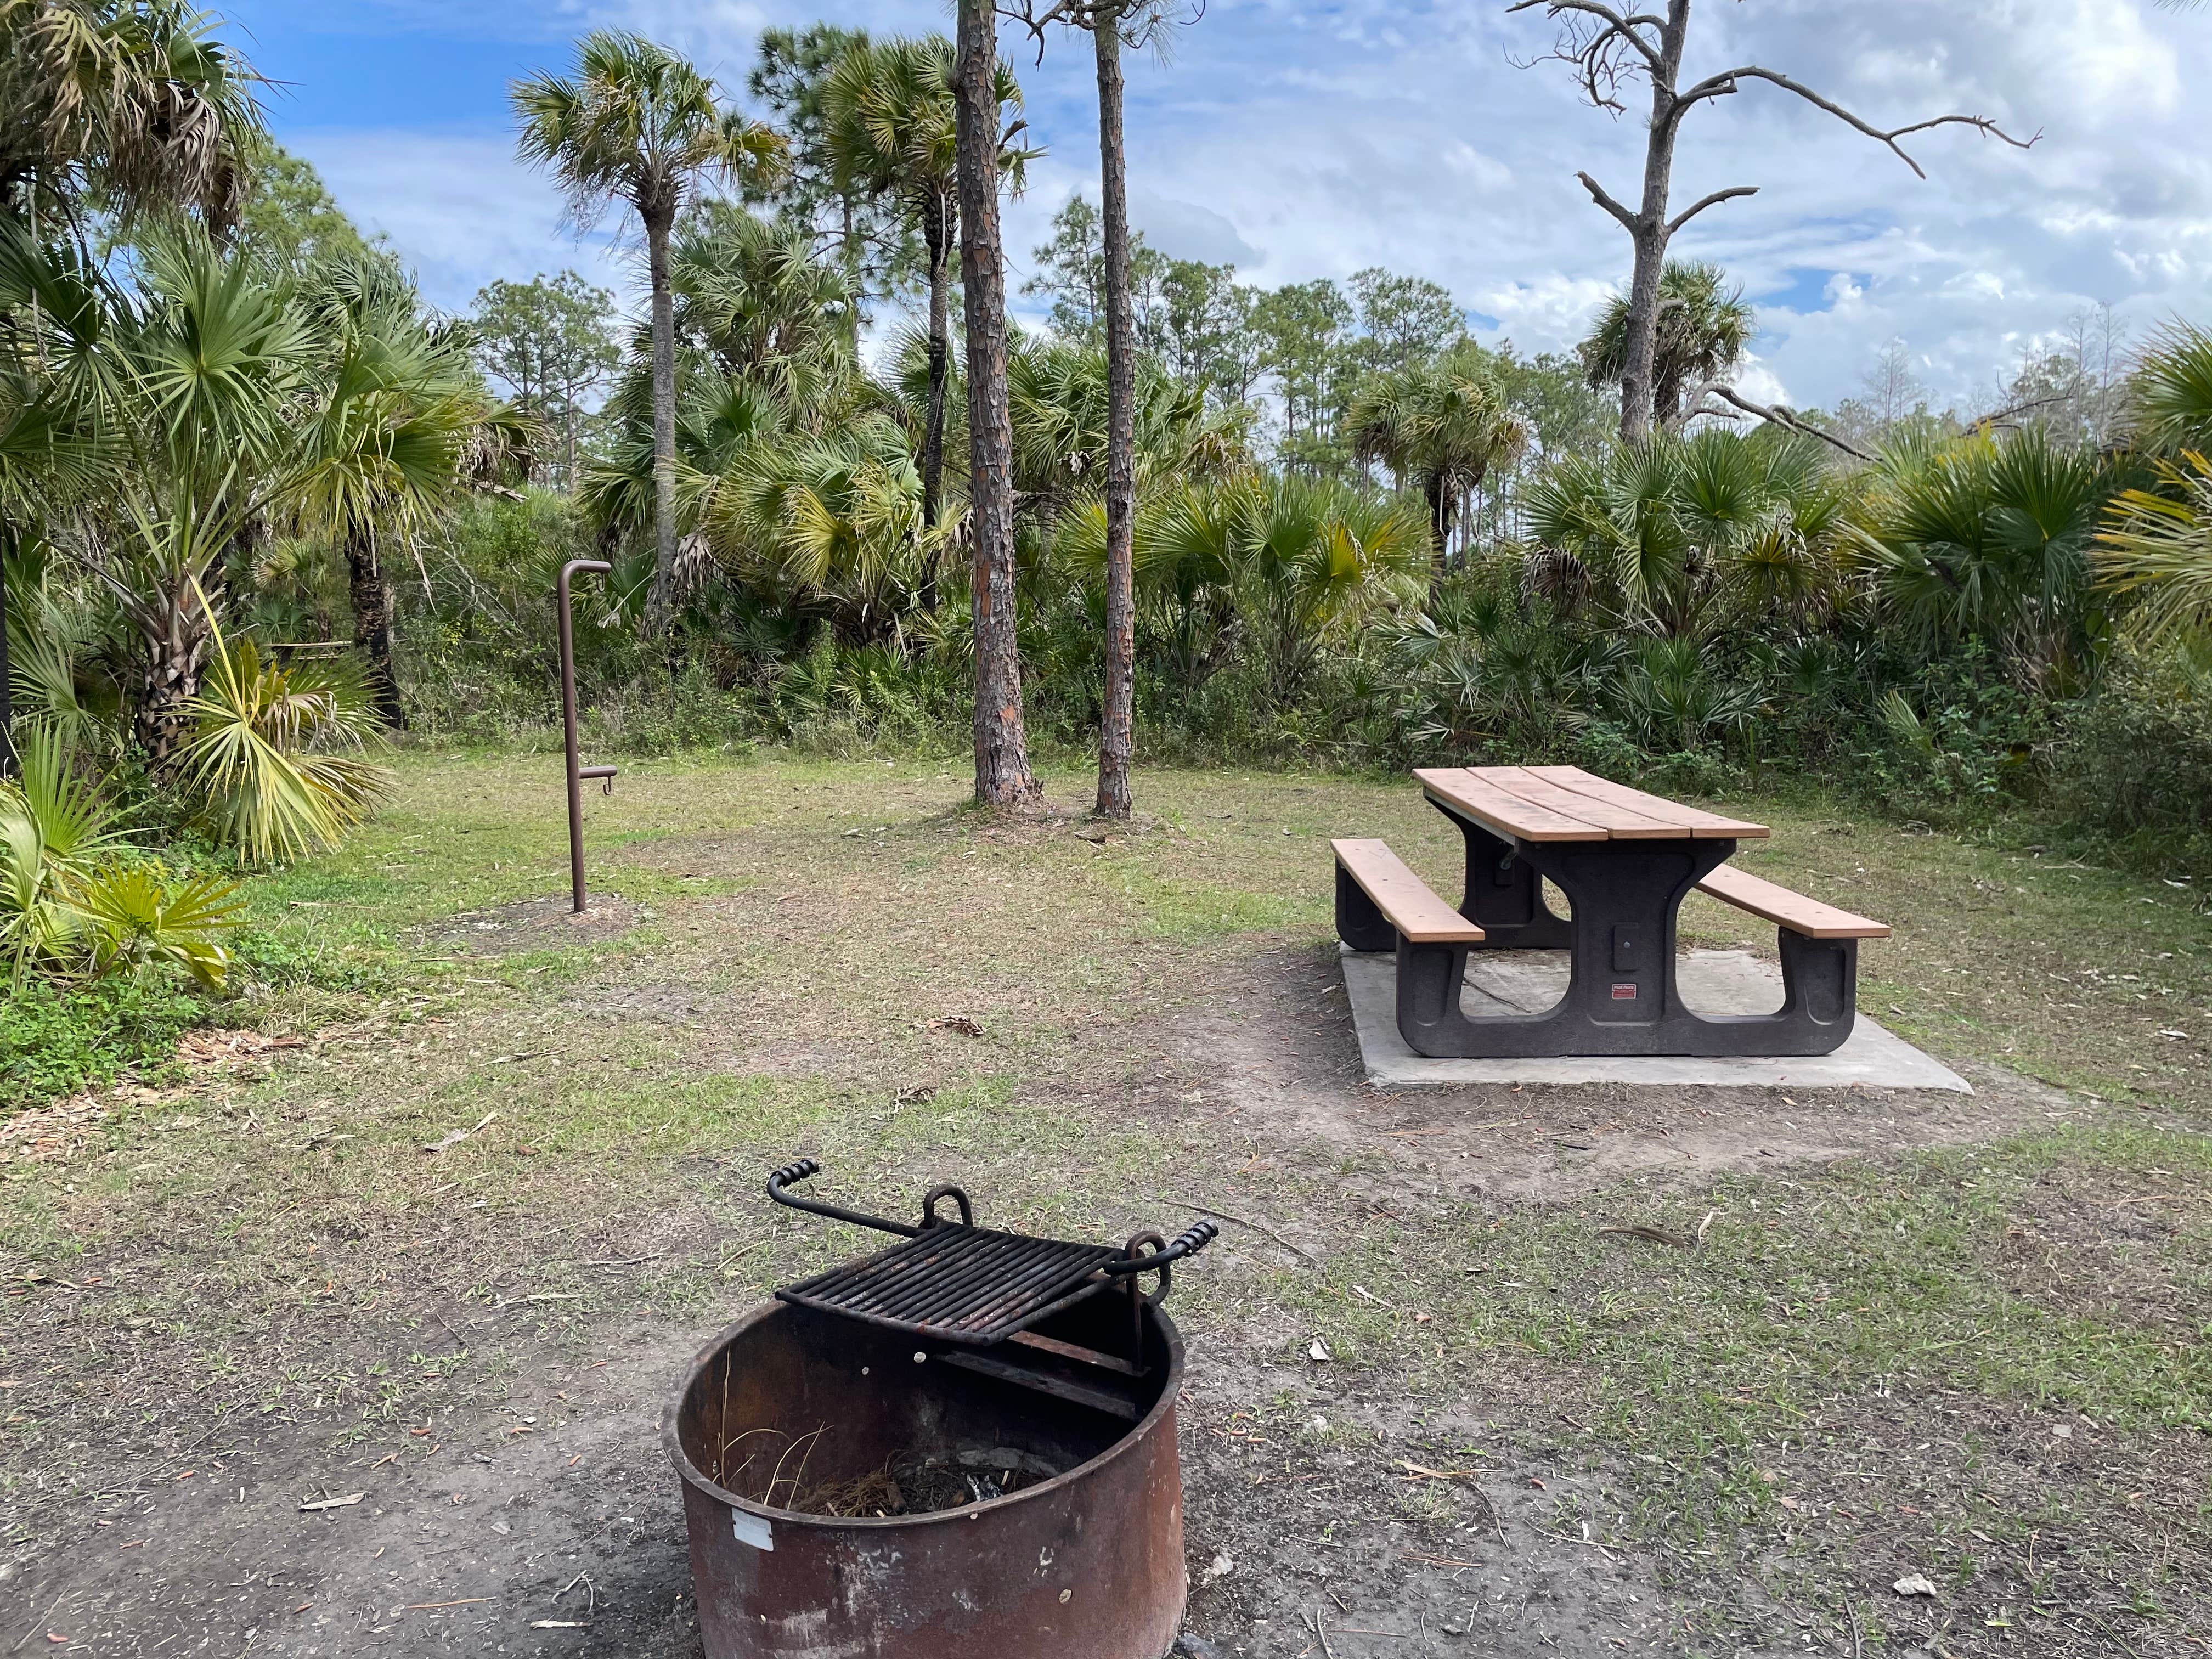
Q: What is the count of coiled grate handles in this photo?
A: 2